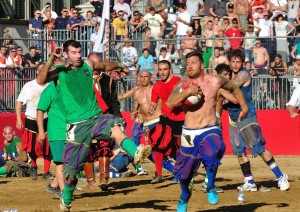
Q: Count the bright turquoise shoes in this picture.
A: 2